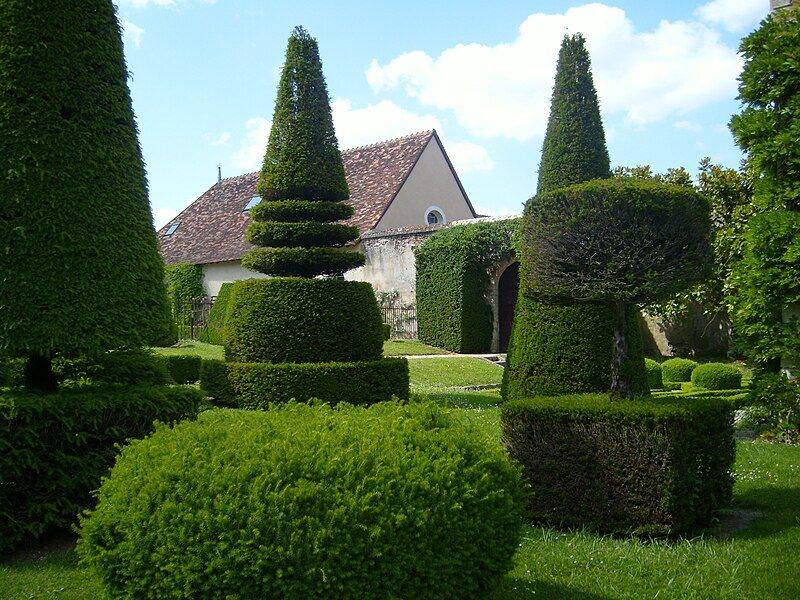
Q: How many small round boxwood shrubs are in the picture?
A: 3